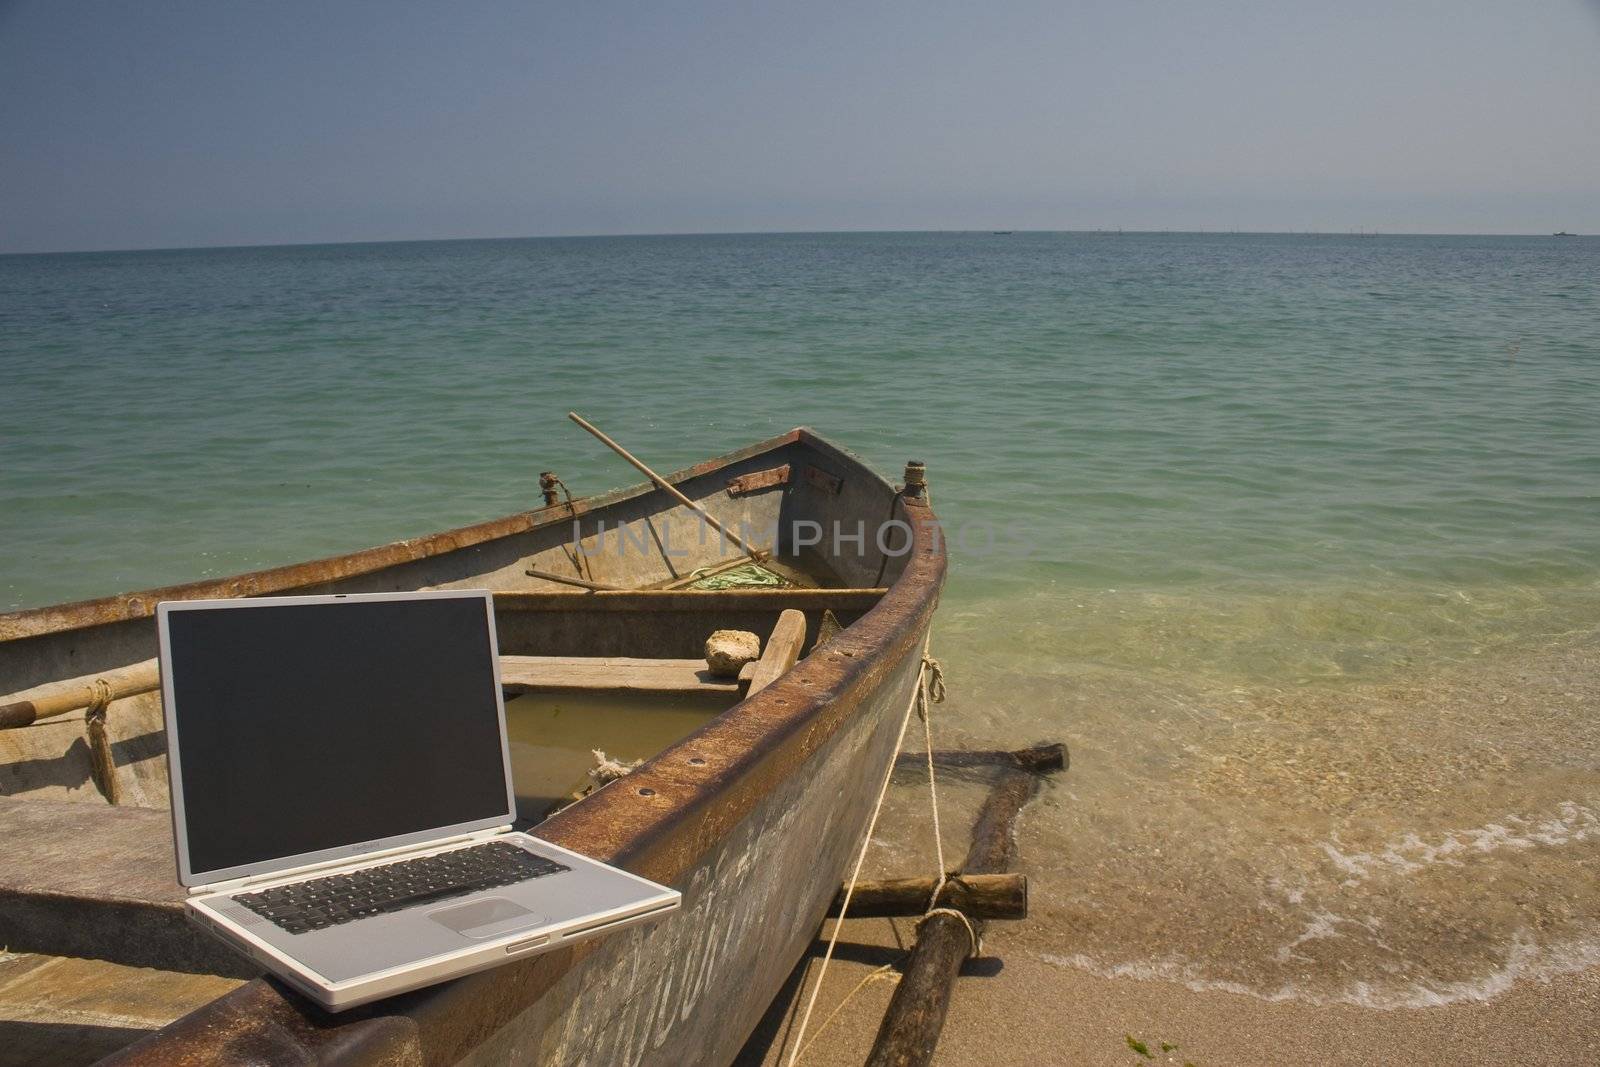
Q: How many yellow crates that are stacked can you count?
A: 0